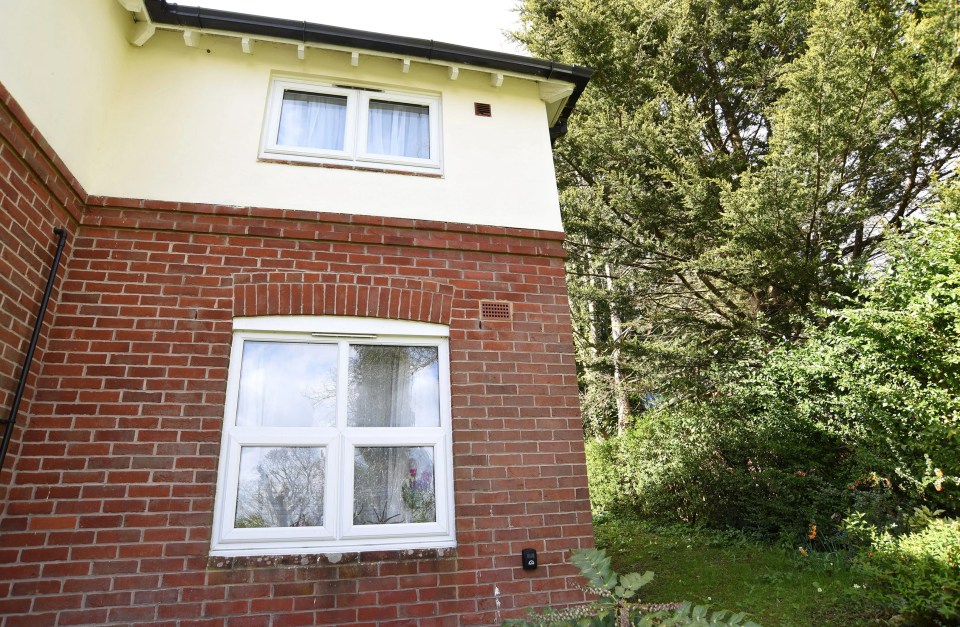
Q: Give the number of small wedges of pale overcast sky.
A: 1